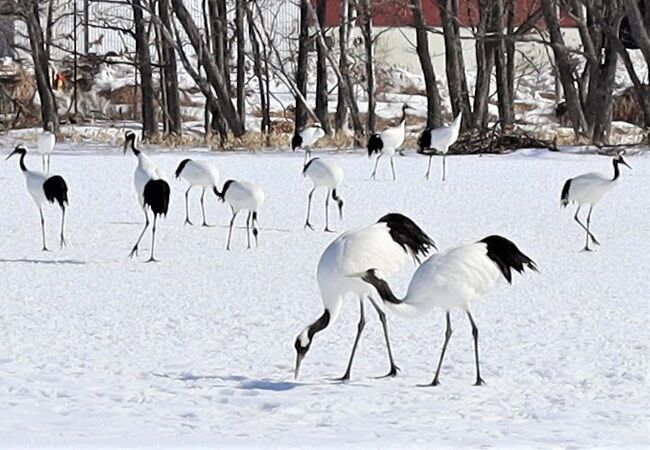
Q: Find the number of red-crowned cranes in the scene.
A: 12